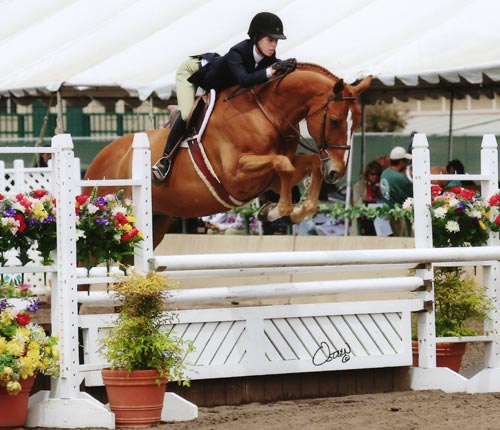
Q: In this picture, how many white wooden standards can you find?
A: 4